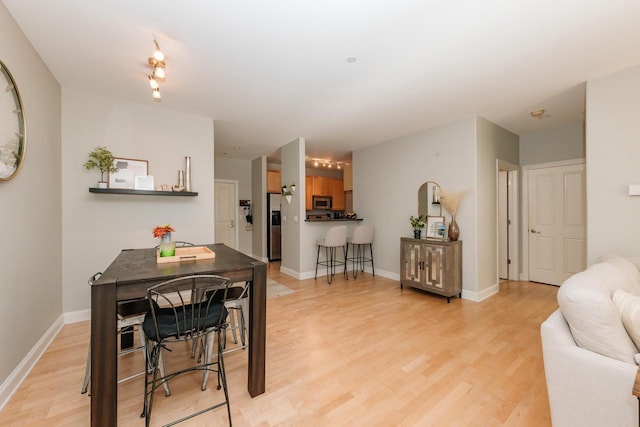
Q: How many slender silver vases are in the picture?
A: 2